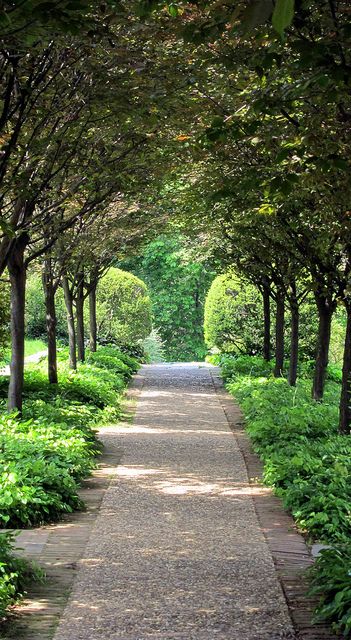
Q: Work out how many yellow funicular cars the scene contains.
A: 0